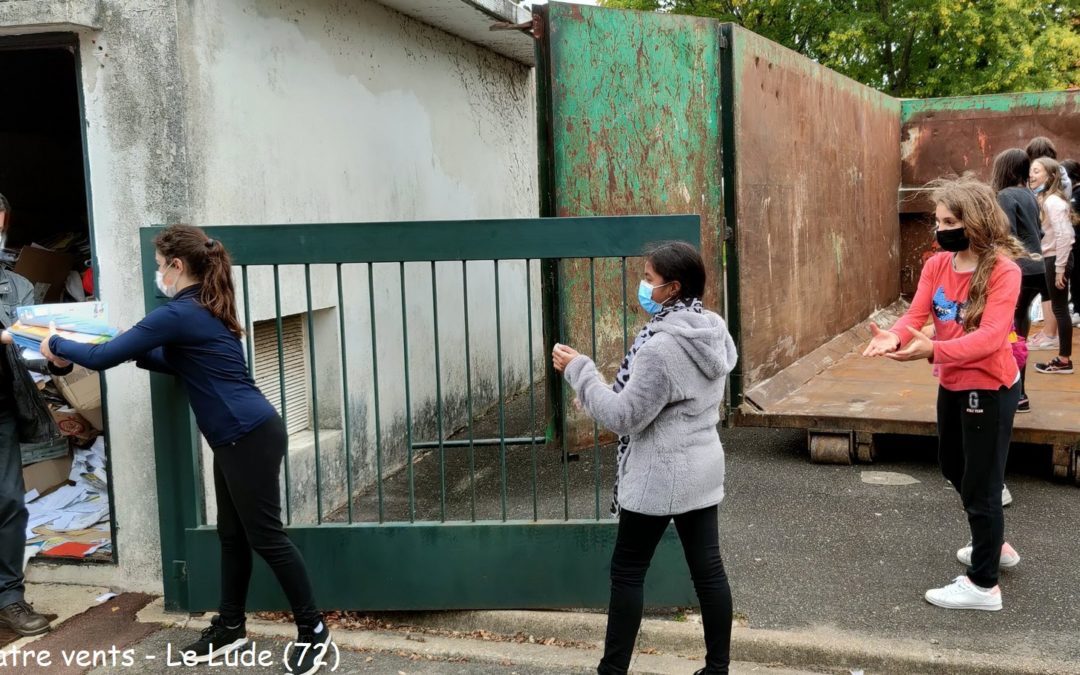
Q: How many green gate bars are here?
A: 13